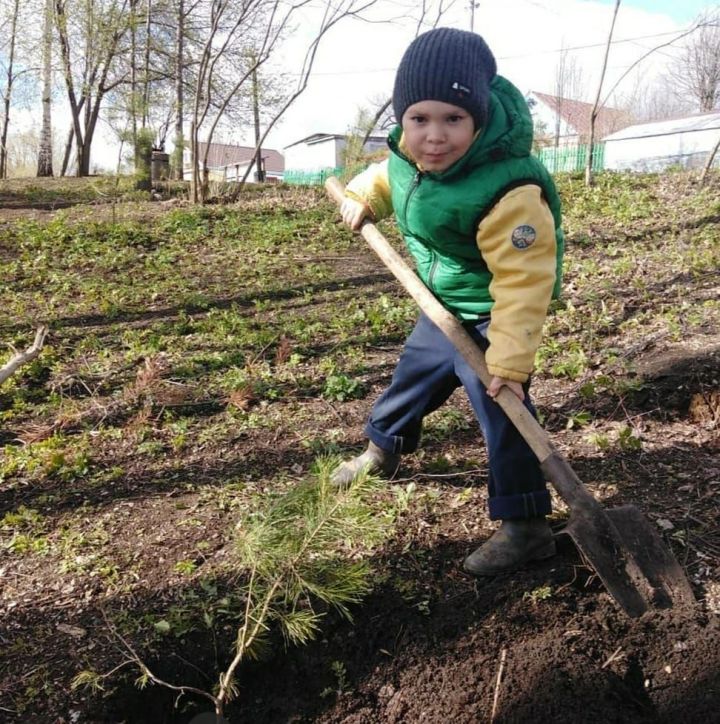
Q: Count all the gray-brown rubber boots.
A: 2